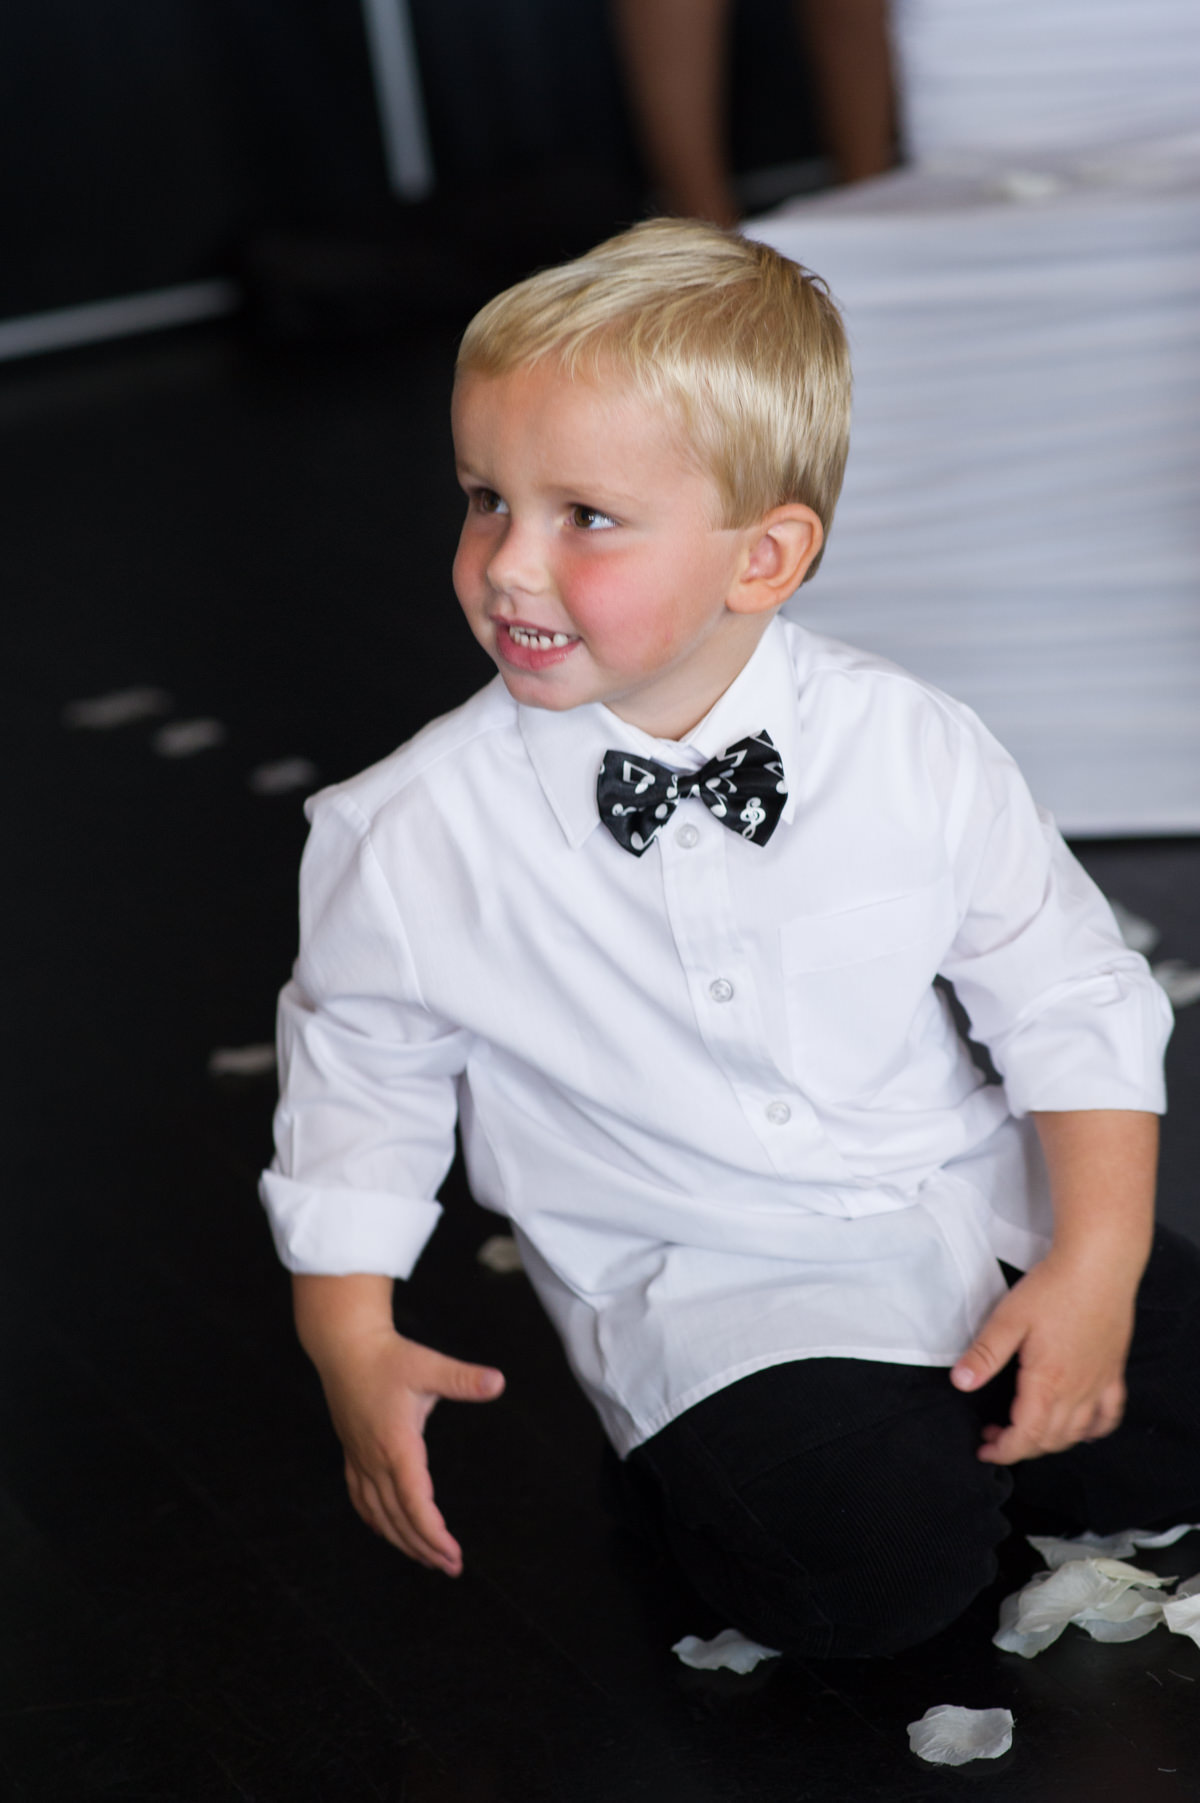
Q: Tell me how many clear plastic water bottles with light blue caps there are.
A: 0